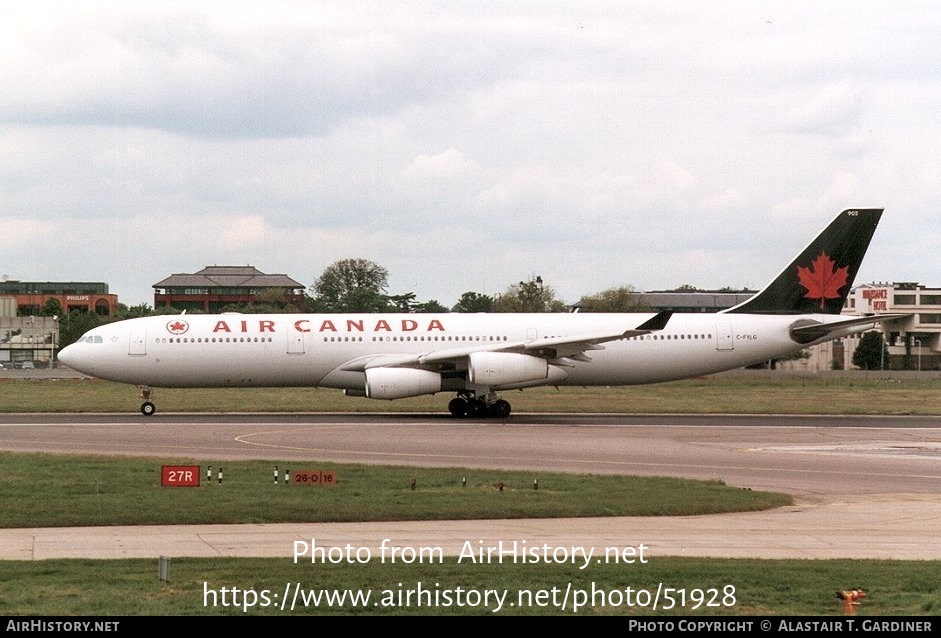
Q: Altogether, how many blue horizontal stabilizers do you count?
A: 0